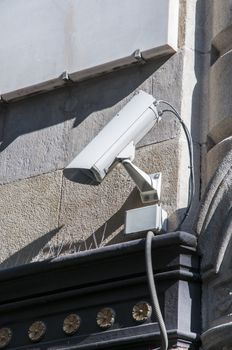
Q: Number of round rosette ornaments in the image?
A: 5